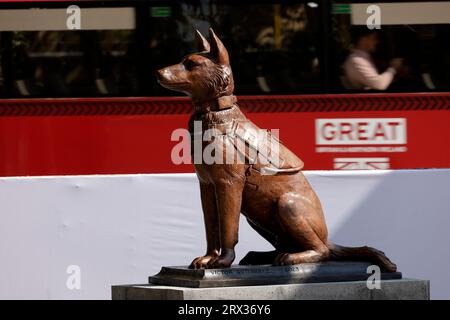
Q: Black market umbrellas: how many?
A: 0